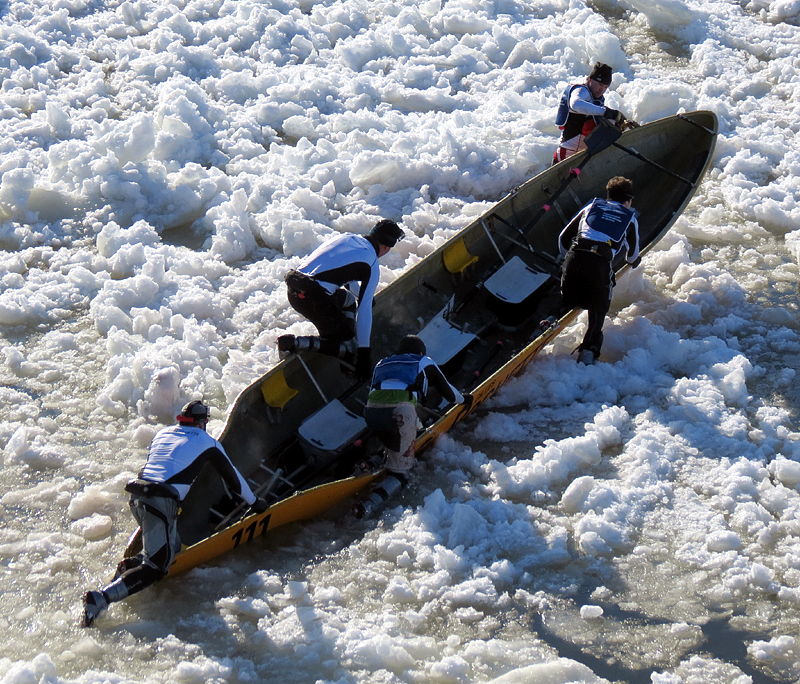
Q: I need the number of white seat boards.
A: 3